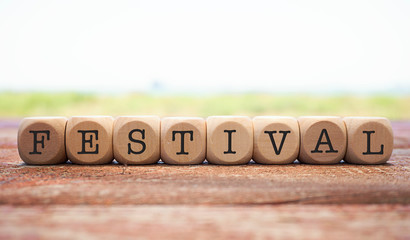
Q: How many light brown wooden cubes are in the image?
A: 8